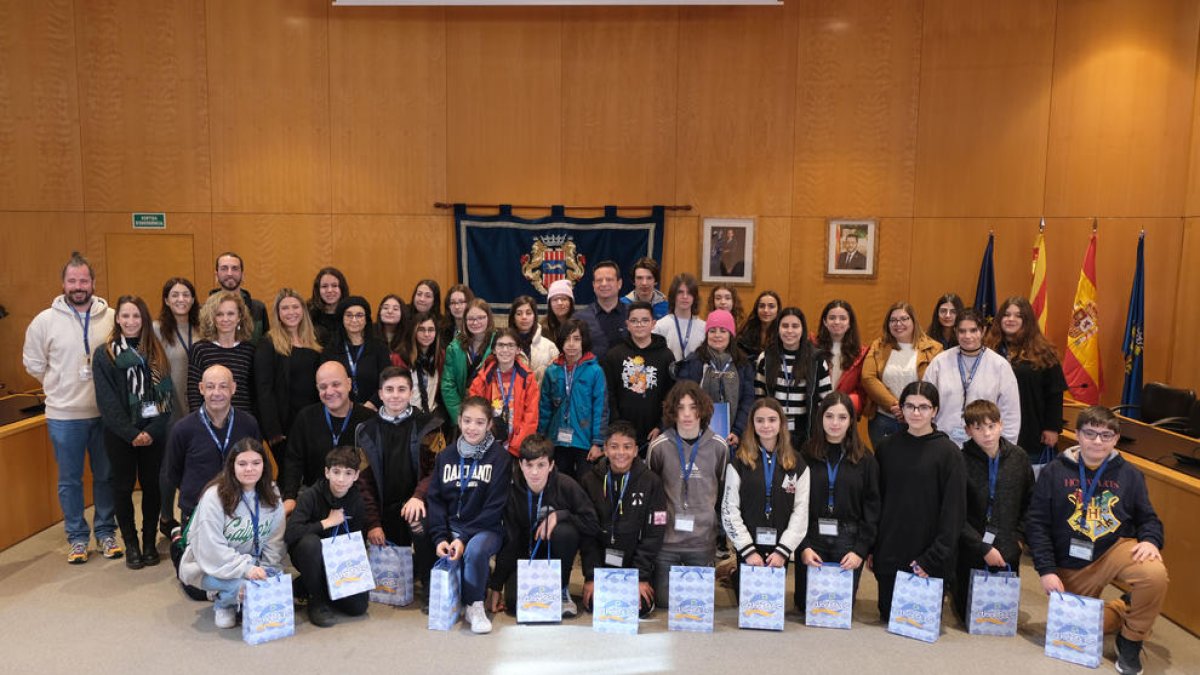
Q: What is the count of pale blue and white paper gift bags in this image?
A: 12